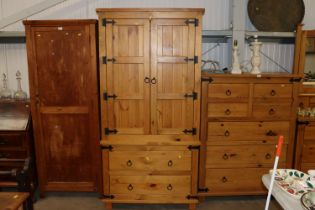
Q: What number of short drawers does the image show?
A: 4